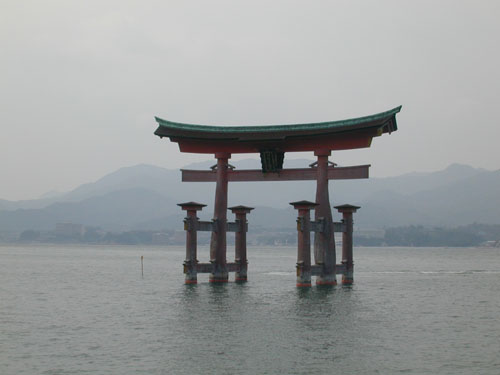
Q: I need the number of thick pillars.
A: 2